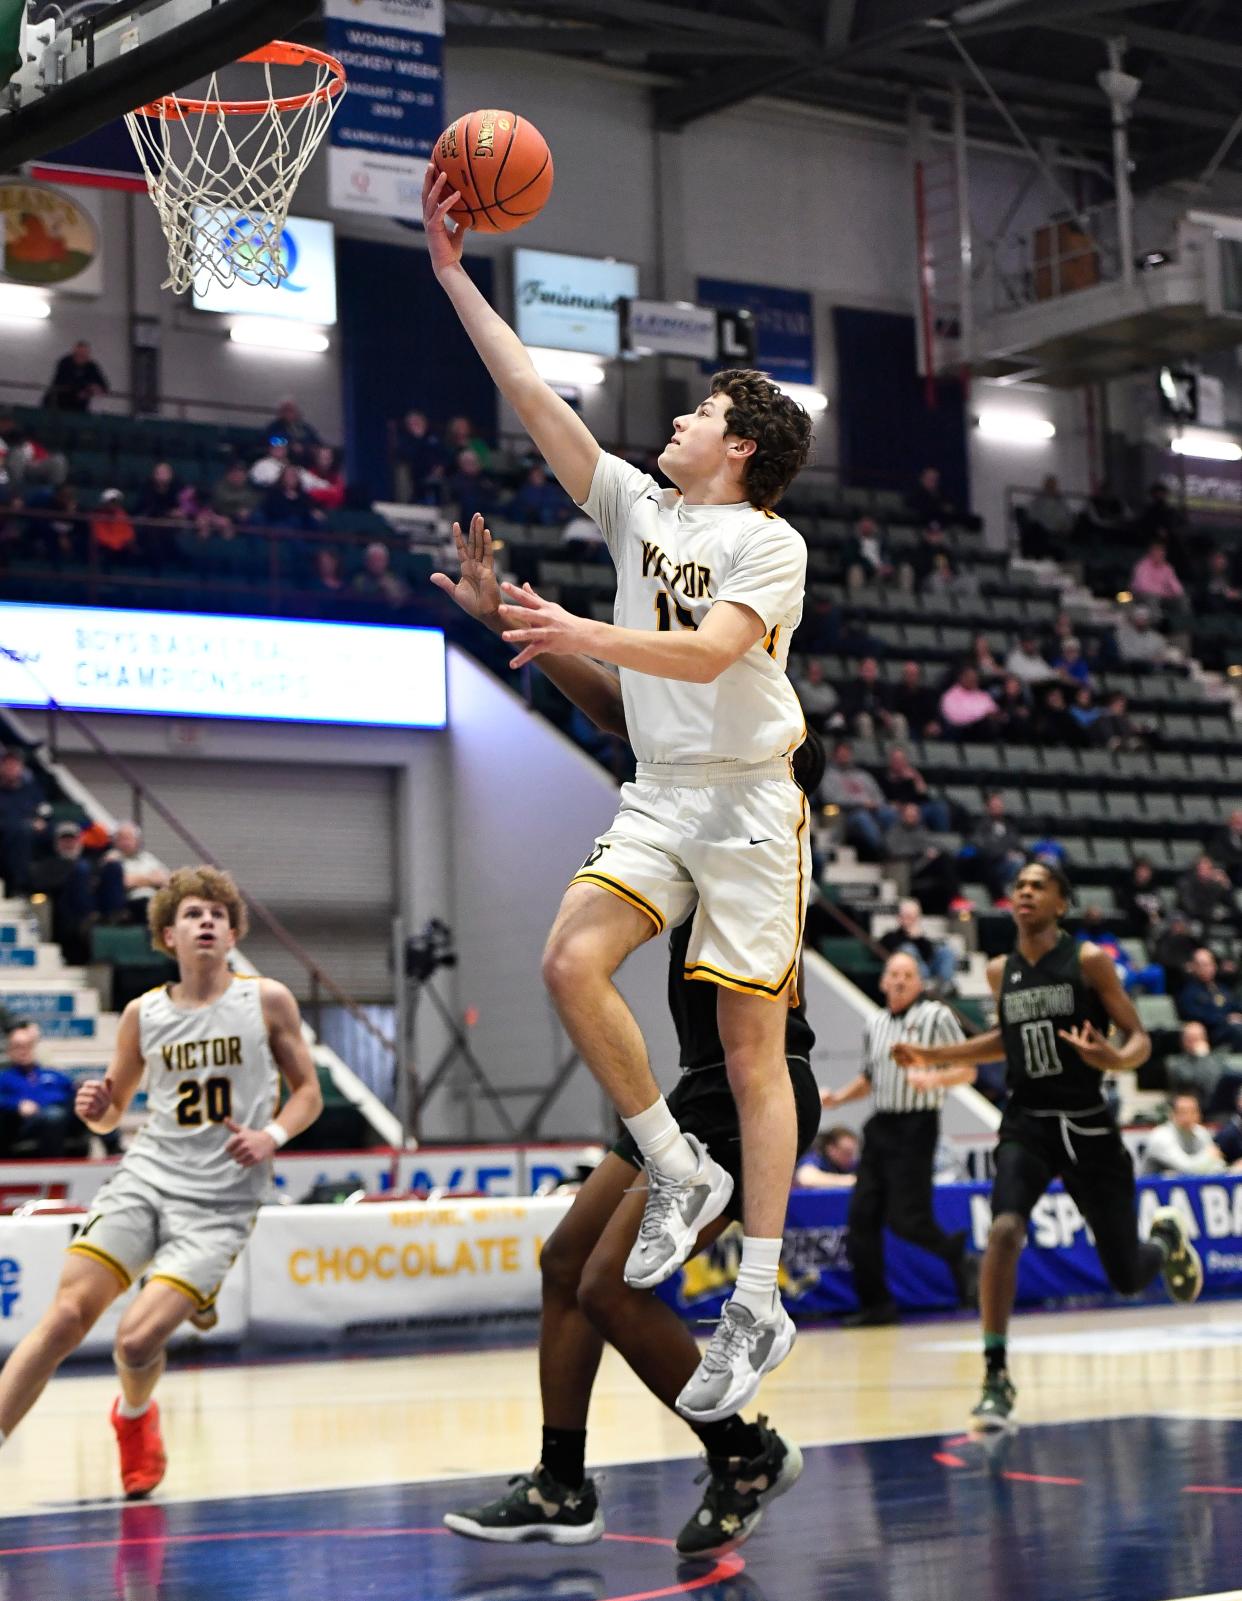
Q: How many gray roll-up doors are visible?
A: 1